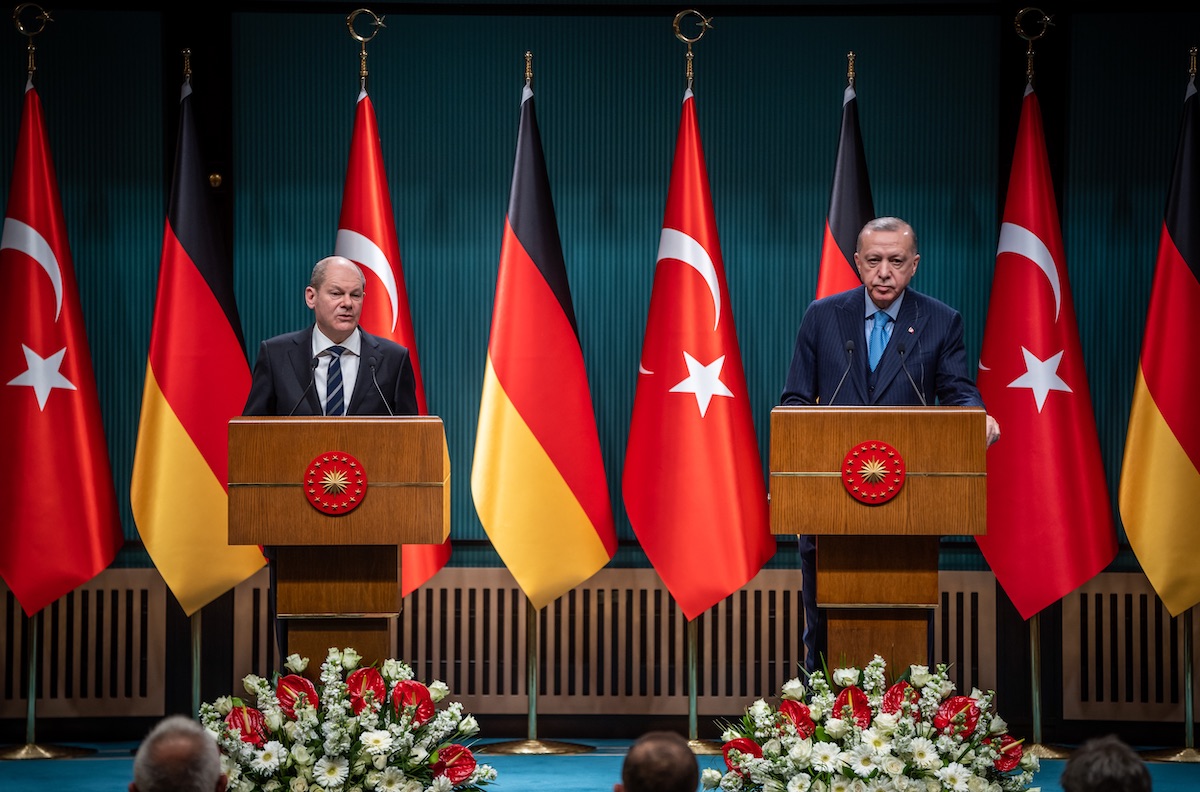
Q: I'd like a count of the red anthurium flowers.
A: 11